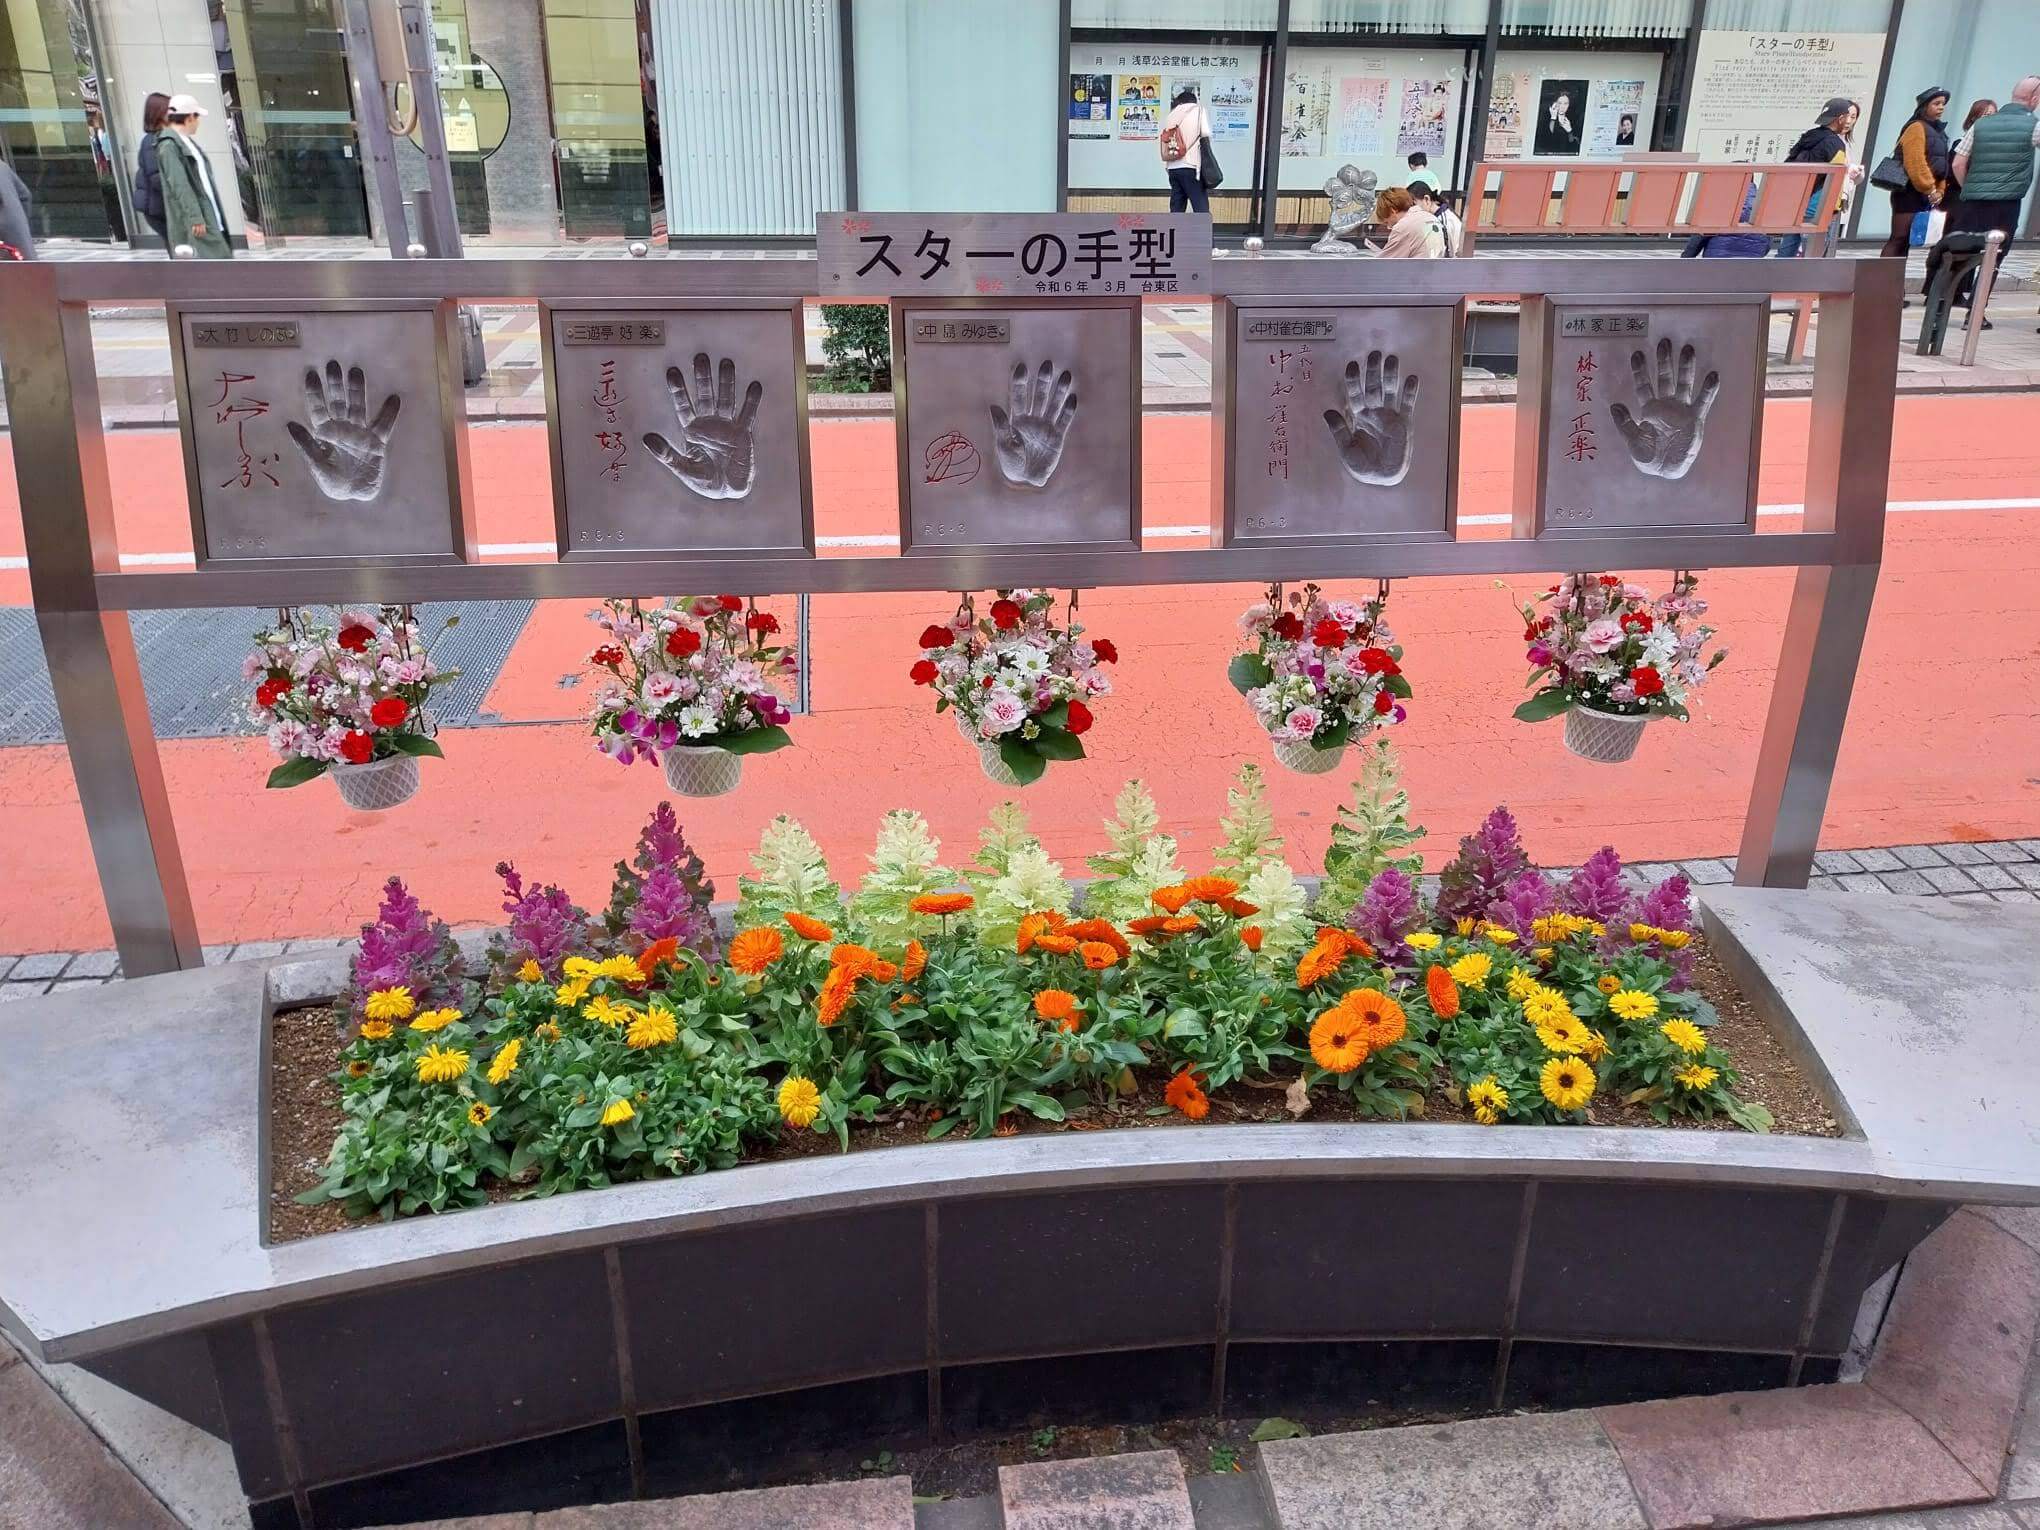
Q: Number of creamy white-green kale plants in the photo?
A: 9